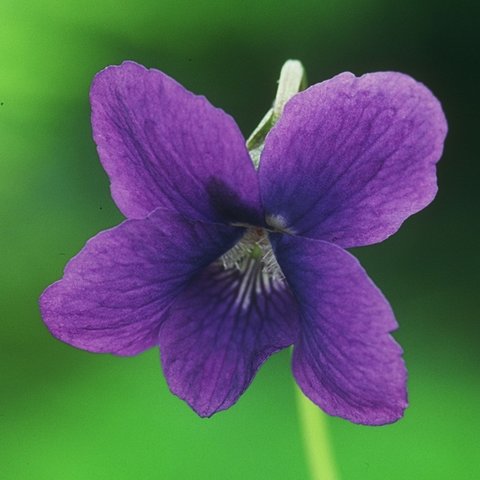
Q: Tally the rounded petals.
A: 5